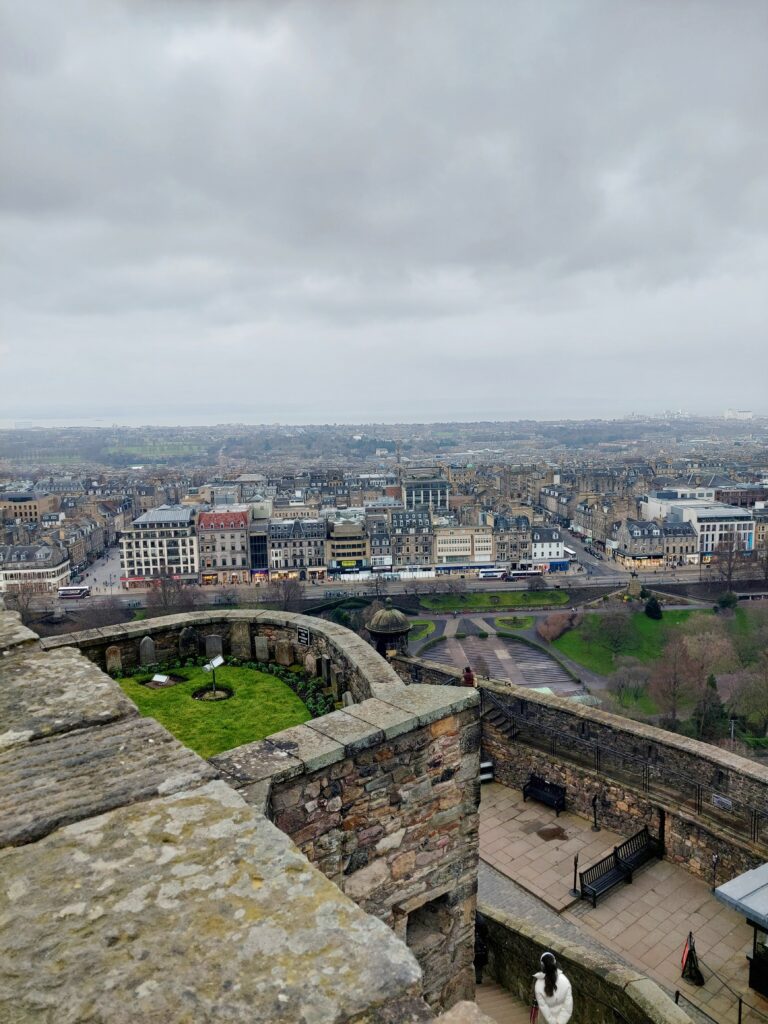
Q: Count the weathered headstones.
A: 11